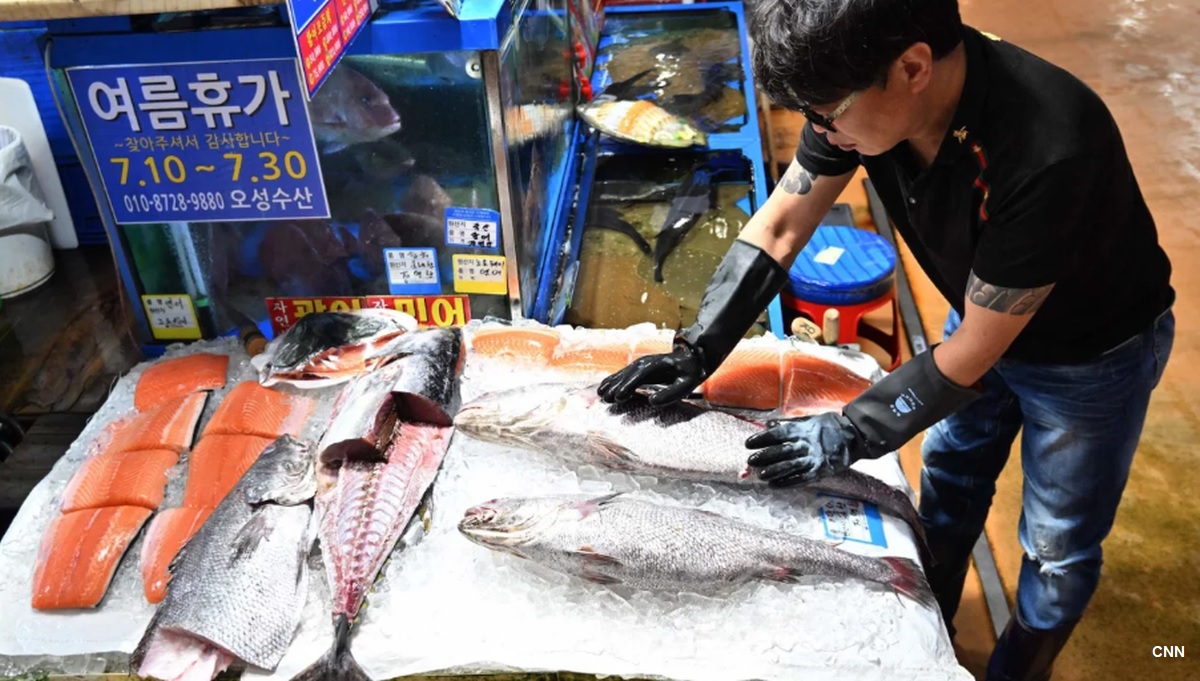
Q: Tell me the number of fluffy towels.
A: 0